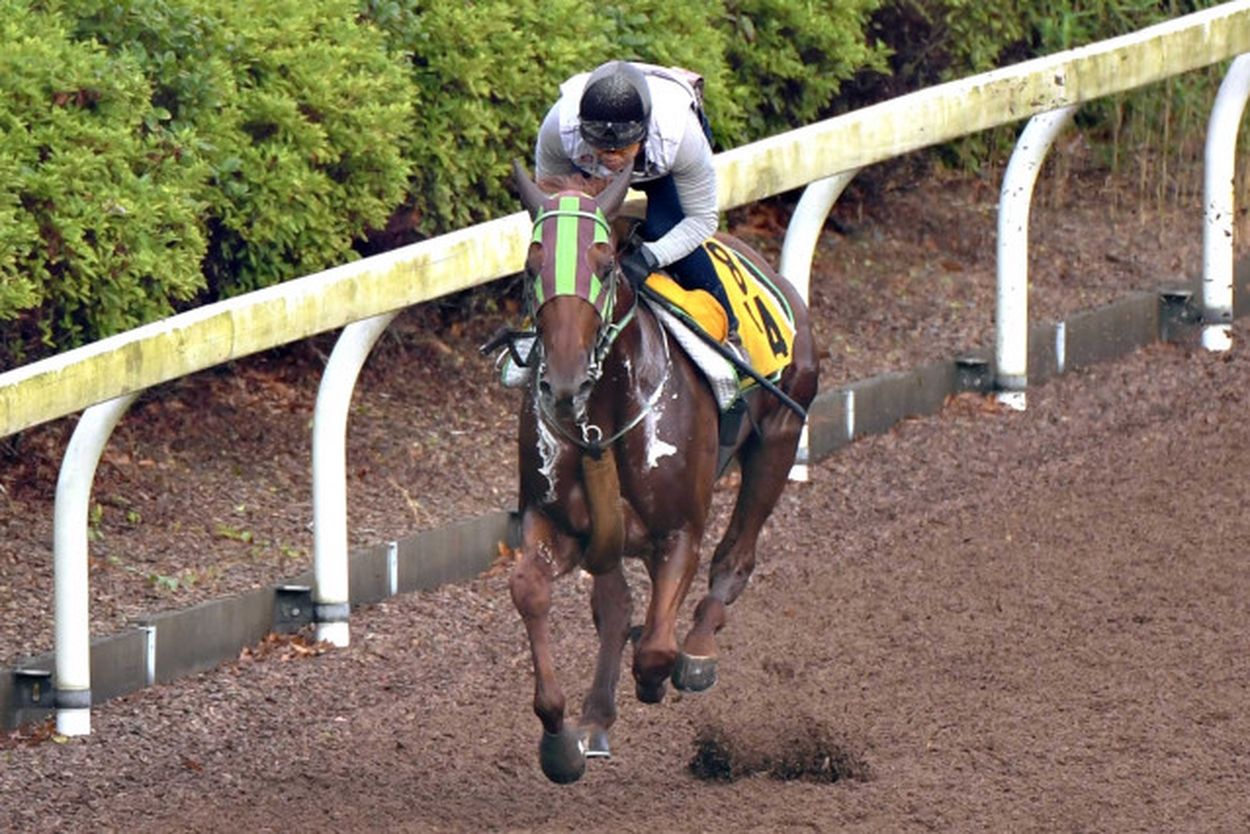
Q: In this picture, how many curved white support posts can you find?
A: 5